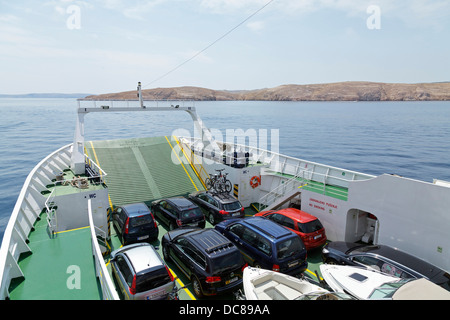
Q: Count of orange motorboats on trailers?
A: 0